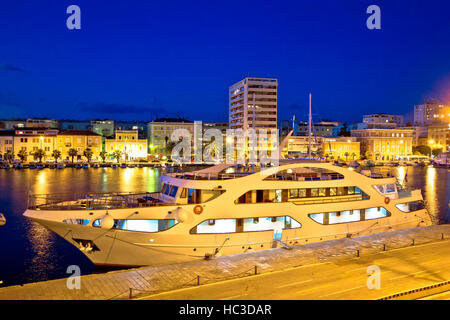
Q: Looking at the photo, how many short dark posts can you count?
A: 7